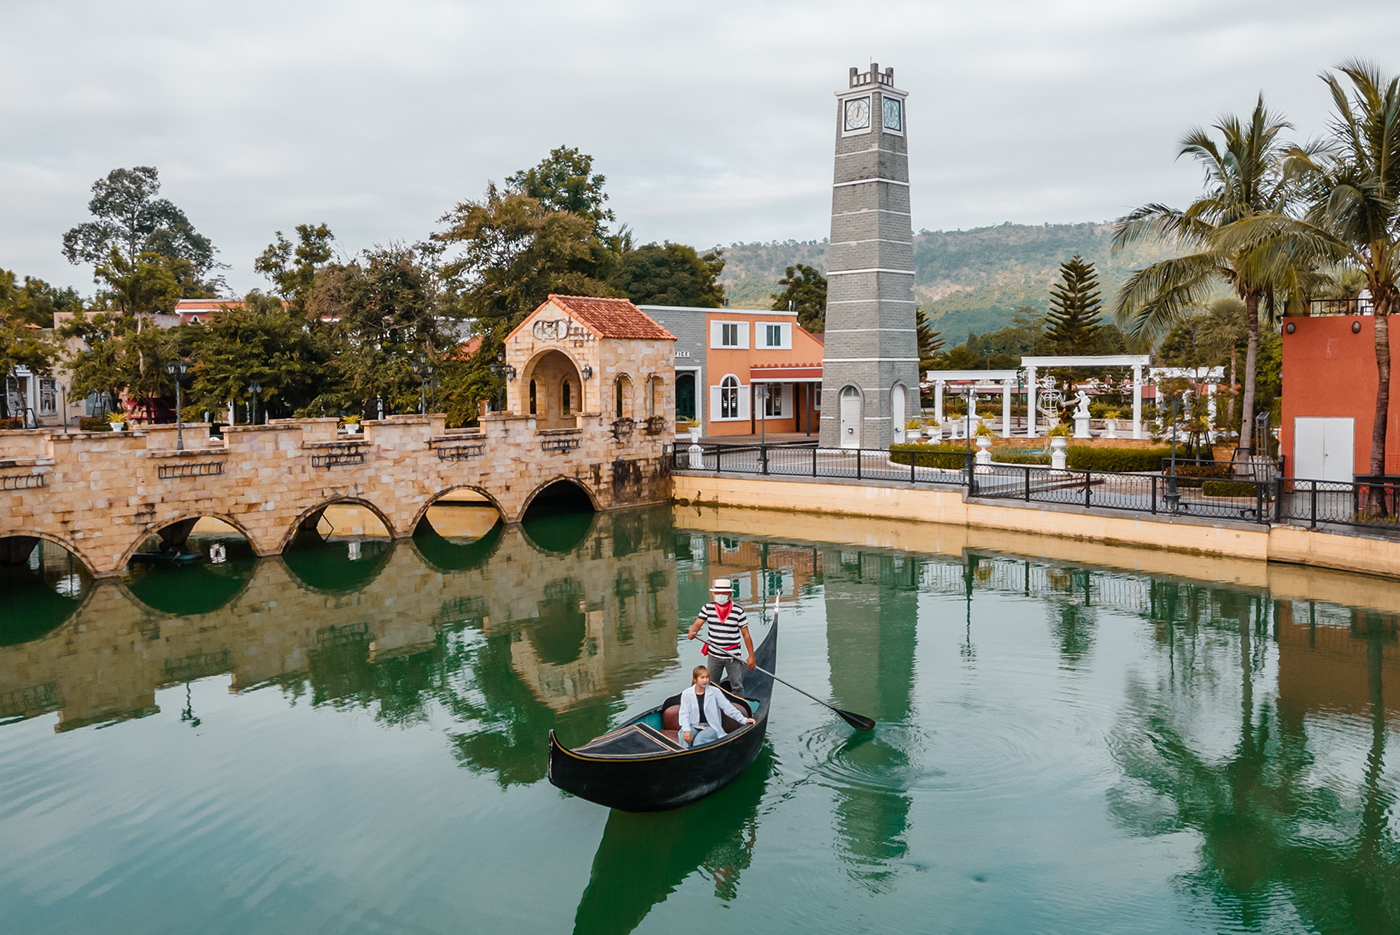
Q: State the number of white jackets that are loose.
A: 1